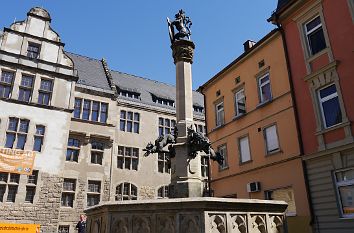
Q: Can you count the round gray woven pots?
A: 0